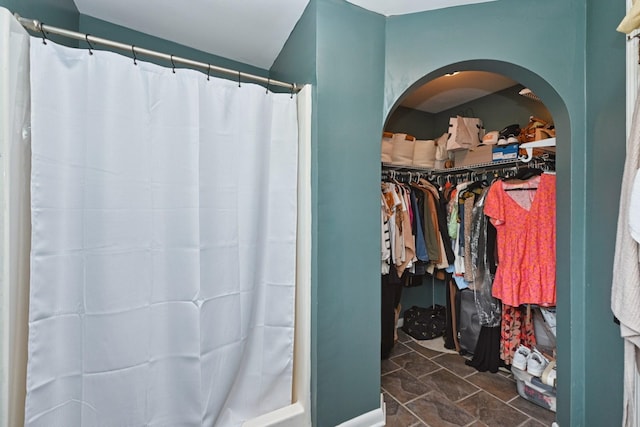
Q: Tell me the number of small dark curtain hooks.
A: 8